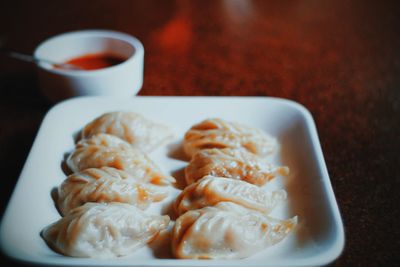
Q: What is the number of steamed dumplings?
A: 8